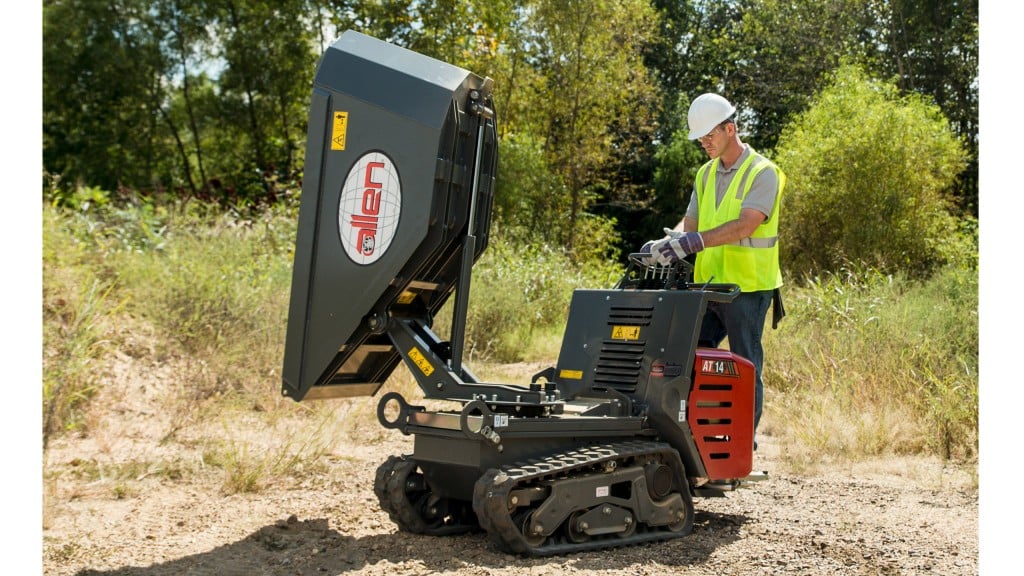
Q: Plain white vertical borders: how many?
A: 2